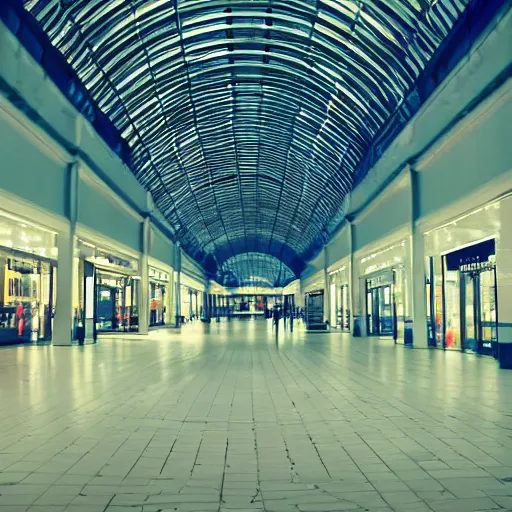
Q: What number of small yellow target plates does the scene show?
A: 0